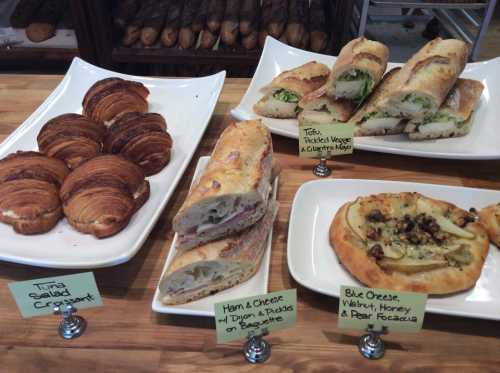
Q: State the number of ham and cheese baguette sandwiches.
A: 2